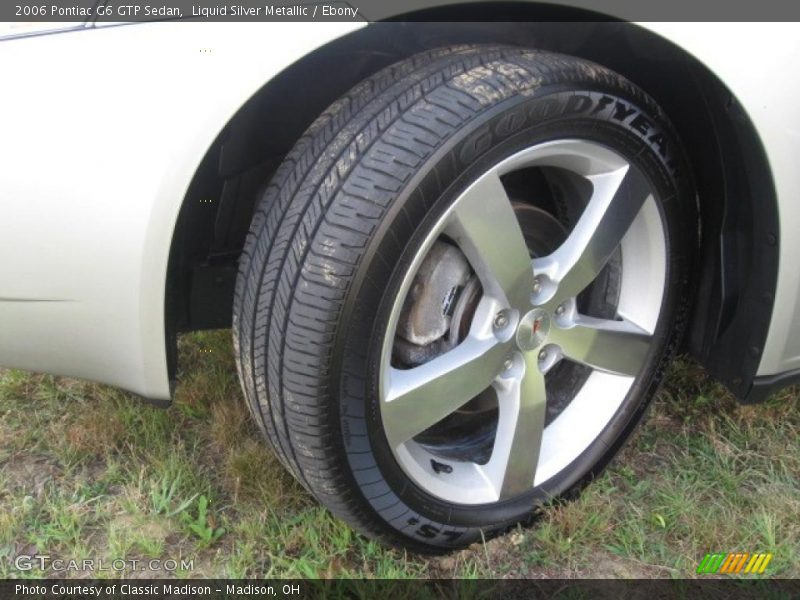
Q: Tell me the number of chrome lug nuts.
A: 5